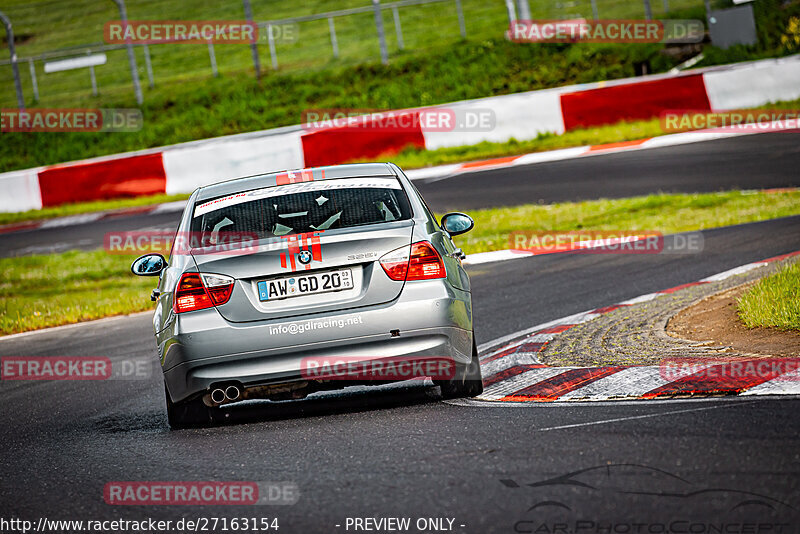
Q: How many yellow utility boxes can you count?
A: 0